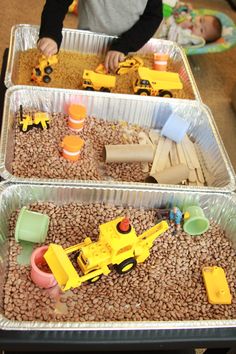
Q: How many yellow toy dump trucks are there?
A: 2